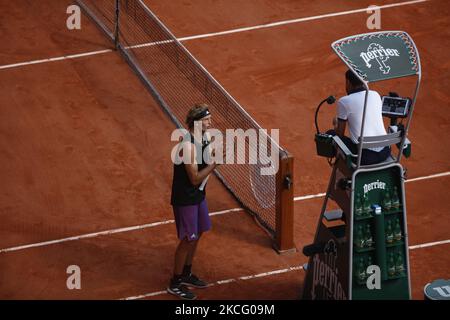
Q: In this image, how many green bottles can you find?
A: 12